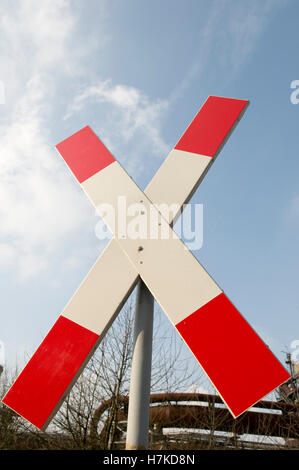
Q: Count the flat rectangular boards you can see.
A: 2